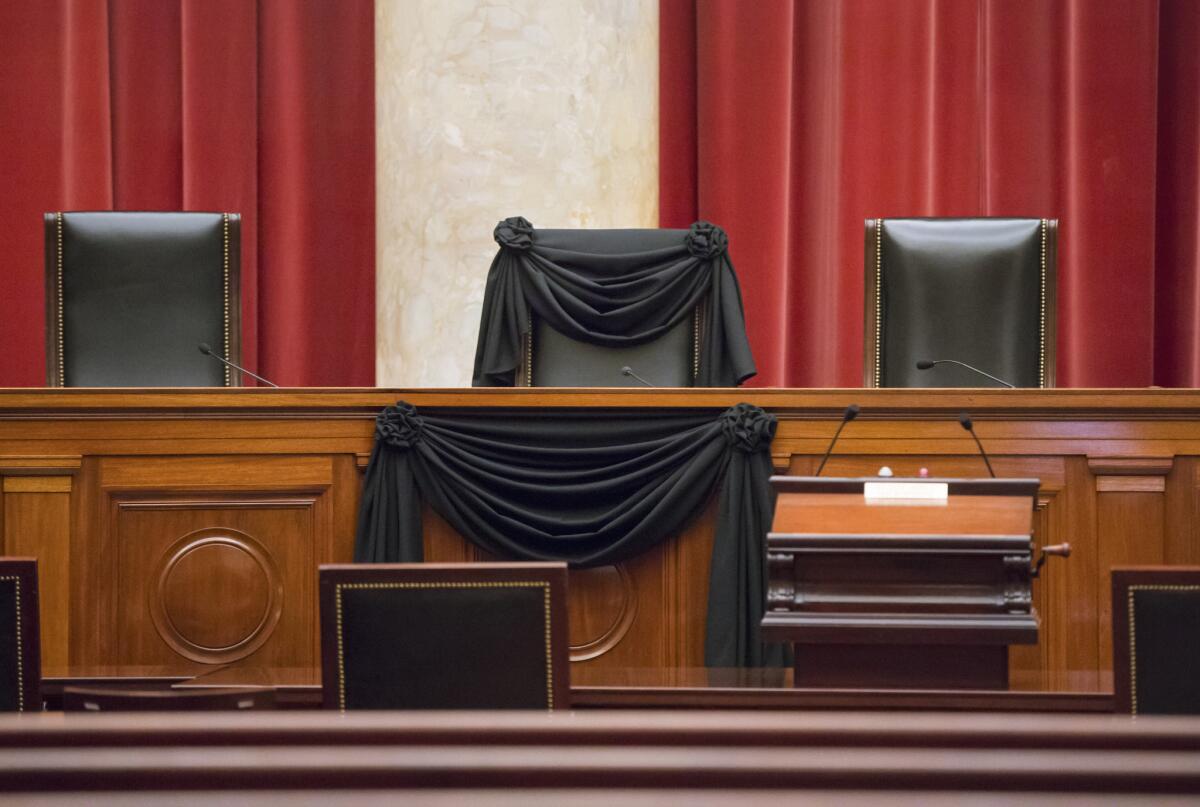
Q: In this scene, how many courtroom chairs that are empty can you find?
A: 6